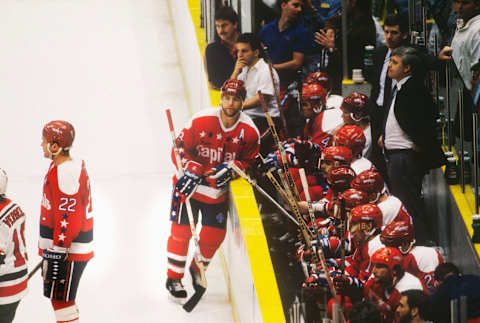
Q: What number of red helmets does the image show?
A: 13